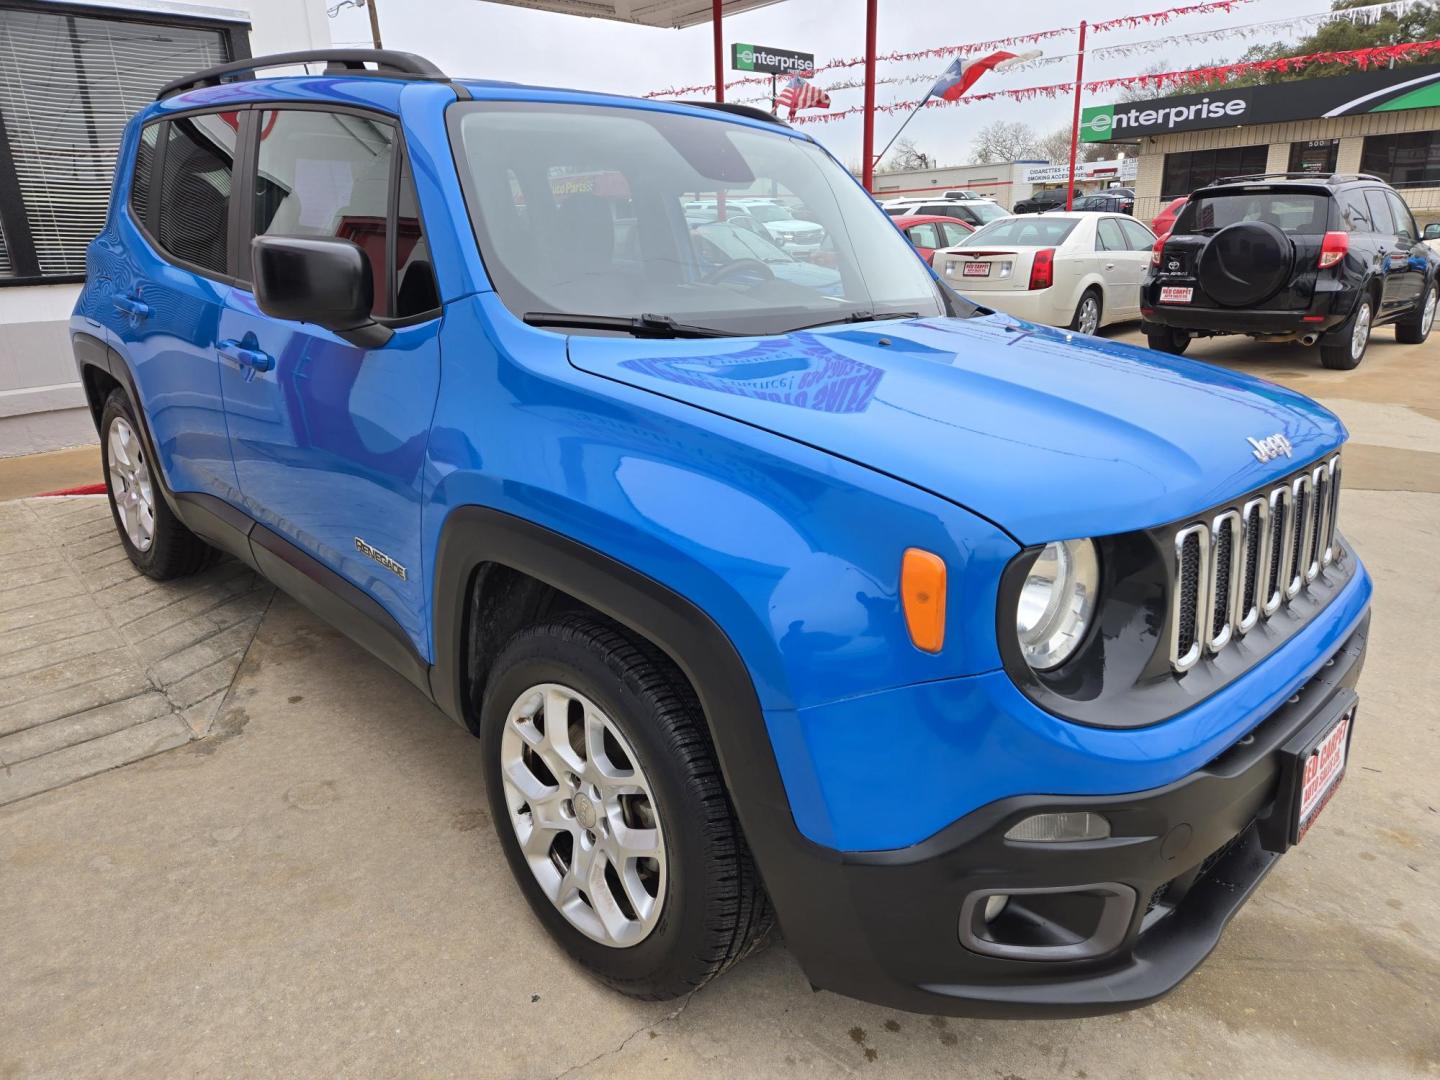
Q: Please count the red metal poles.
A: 3